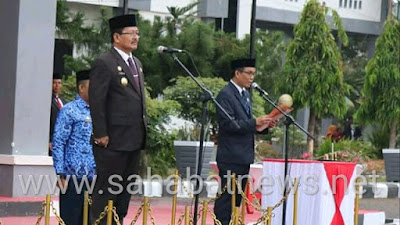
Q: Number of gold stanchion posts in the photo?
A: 13